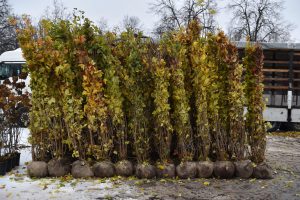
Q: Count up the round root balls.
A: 12